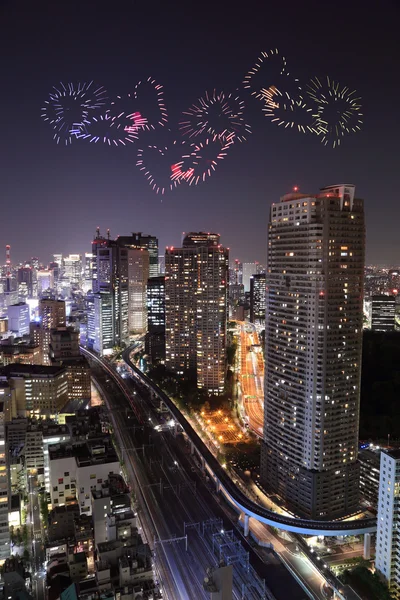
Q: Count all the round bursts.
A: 3